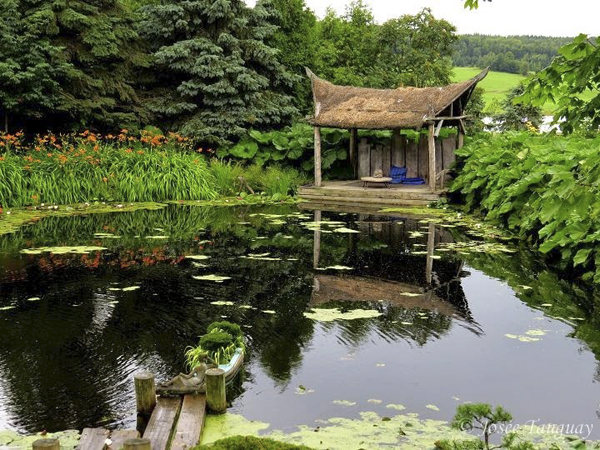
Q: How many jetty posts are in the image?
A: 4